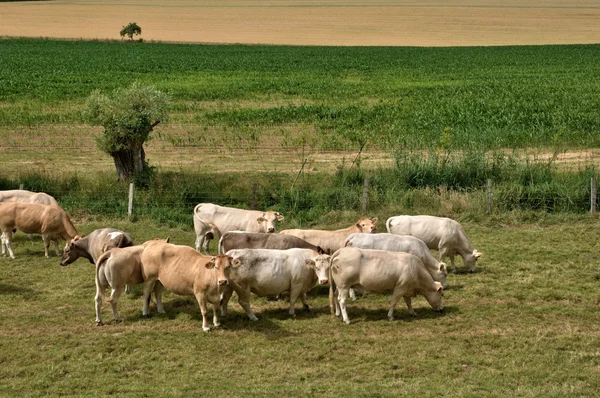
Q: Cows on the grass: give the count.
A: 12